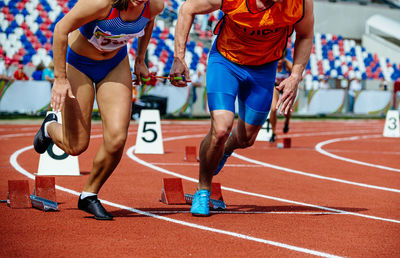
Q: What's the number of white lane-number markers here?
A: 4